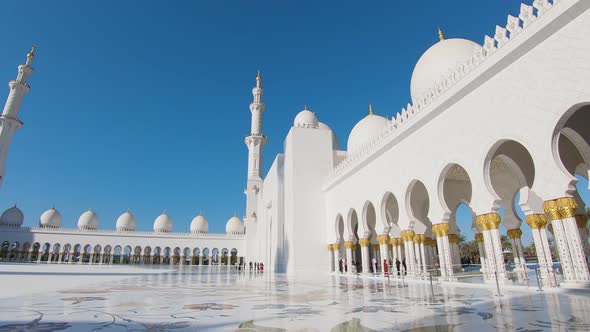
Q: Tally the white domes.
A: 11